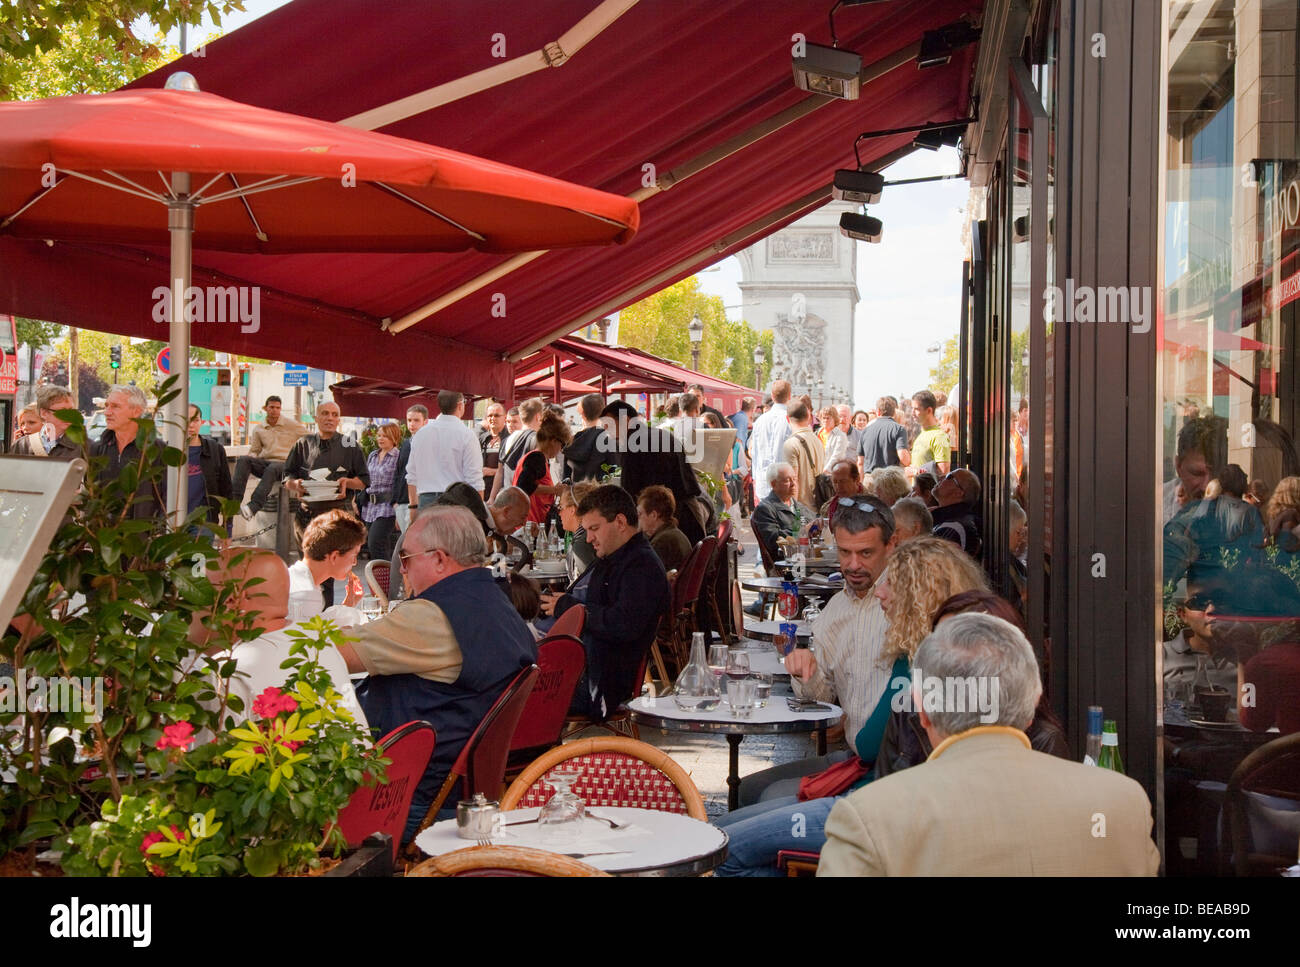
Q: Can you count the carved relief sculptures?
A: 2